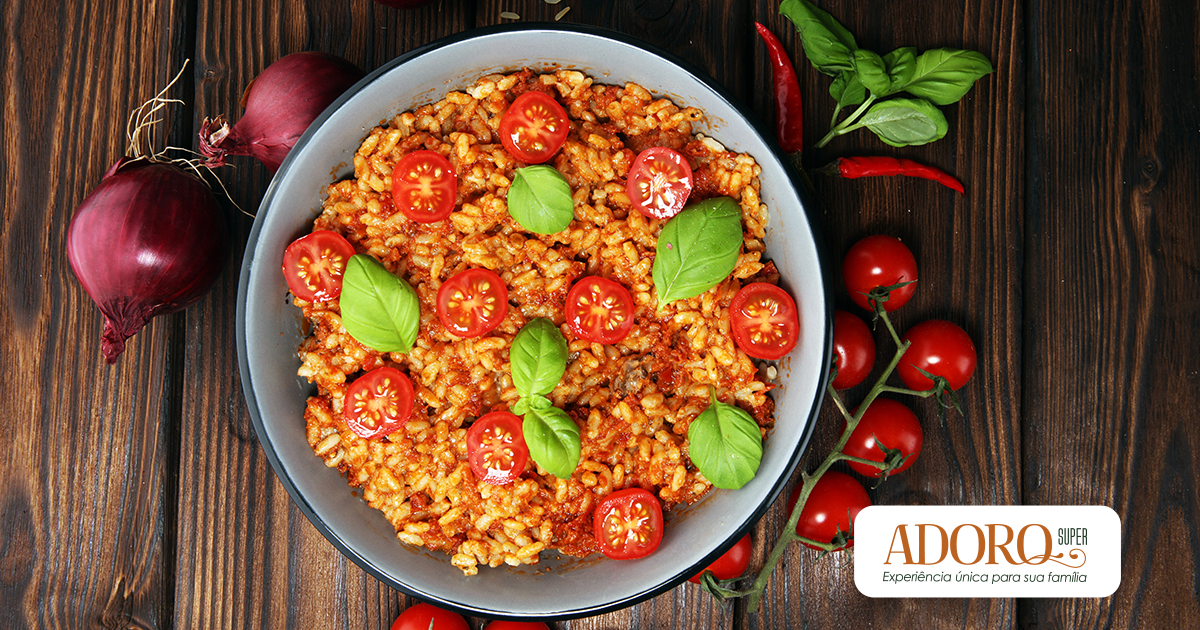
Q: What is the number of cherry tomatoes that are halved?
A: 10